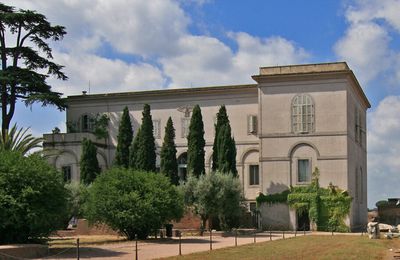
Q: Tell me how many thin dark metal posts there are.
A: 12